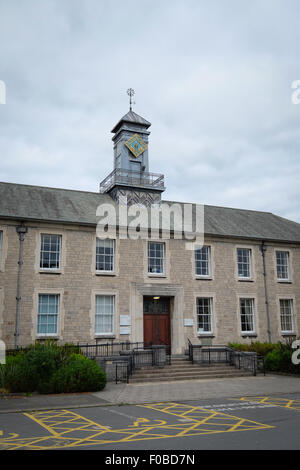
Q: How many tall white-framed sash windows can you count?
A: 11